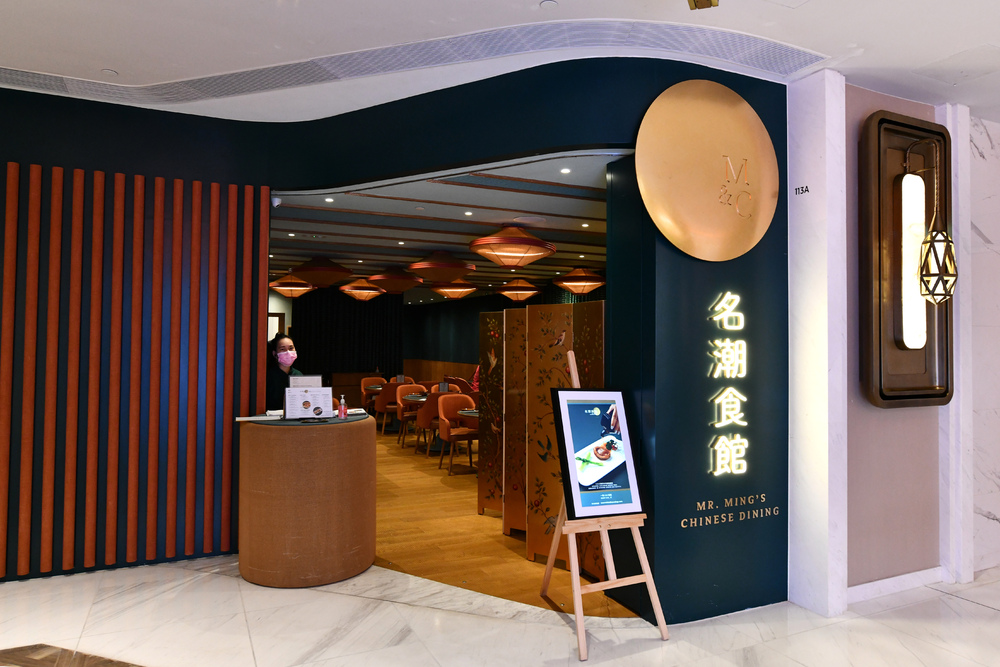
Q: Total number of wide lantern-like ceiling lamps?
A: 9